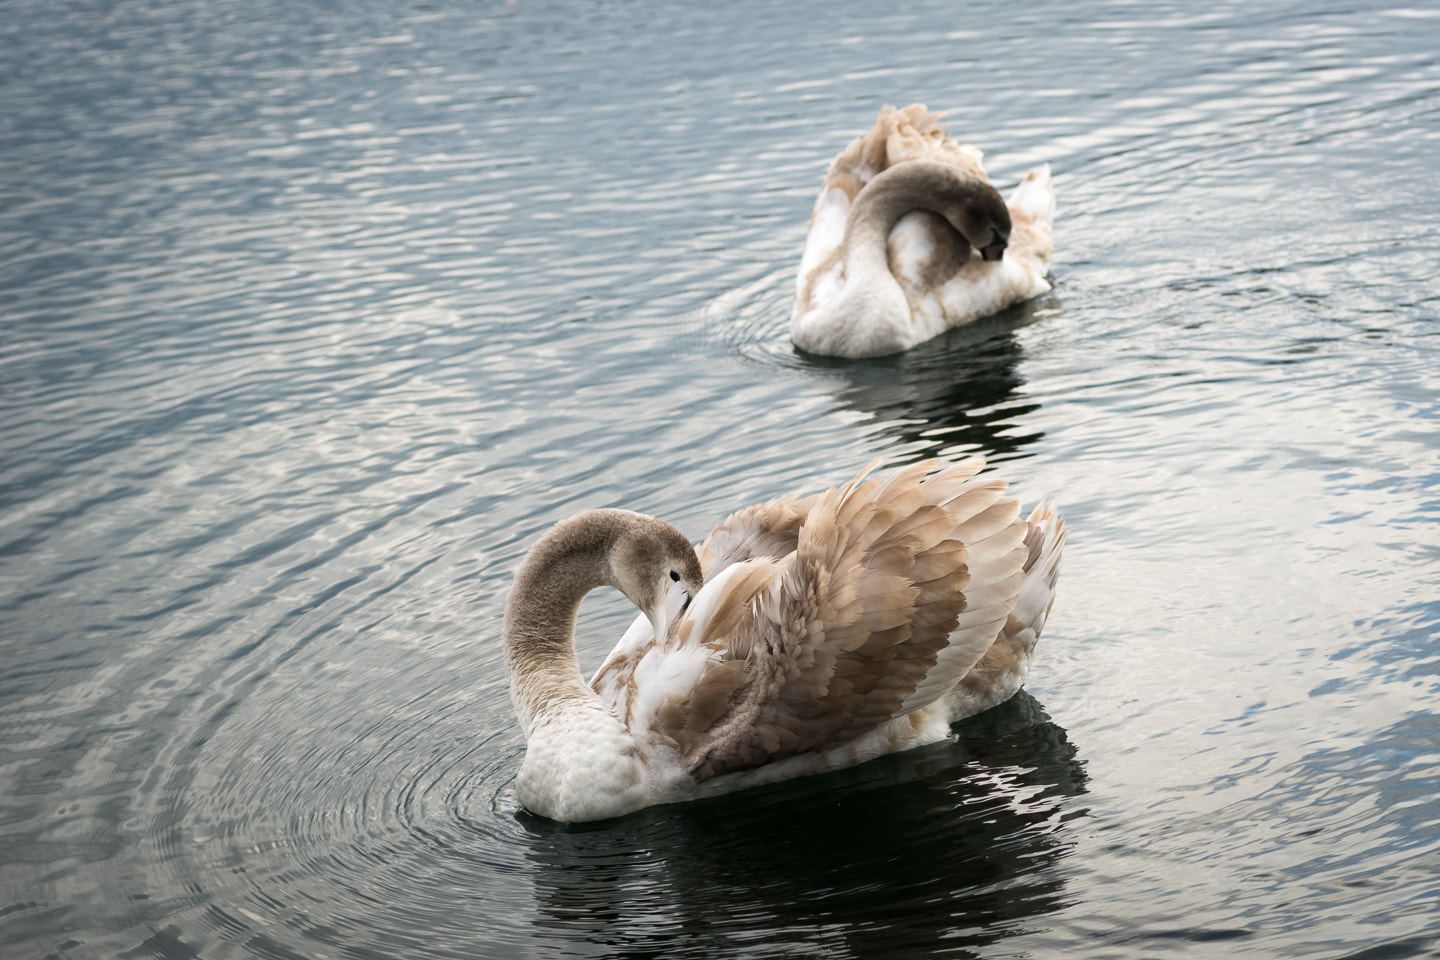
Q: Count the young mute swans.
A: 2